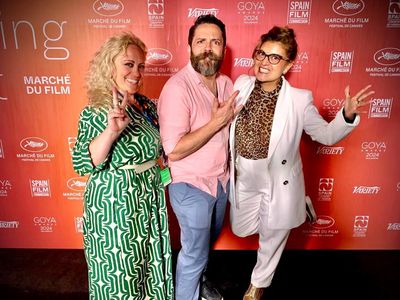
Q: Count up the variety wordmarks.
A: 6